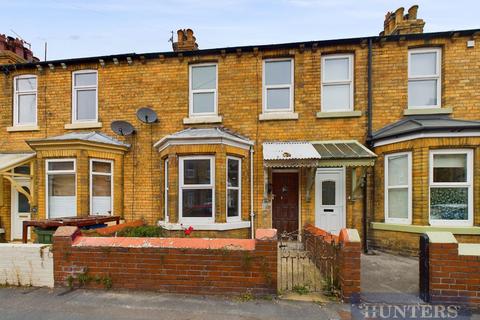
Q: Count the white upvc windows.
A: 13